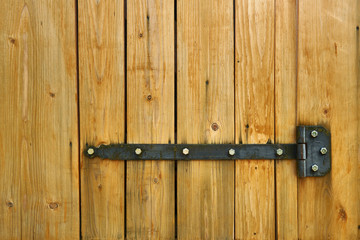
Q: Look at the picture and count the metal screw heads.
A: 8